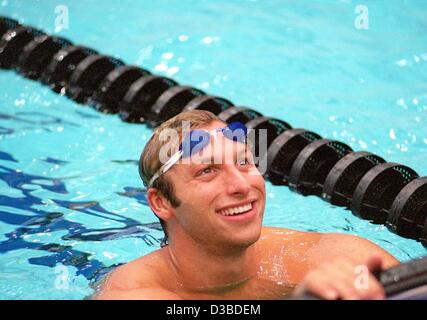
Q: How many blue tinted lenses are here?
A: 2